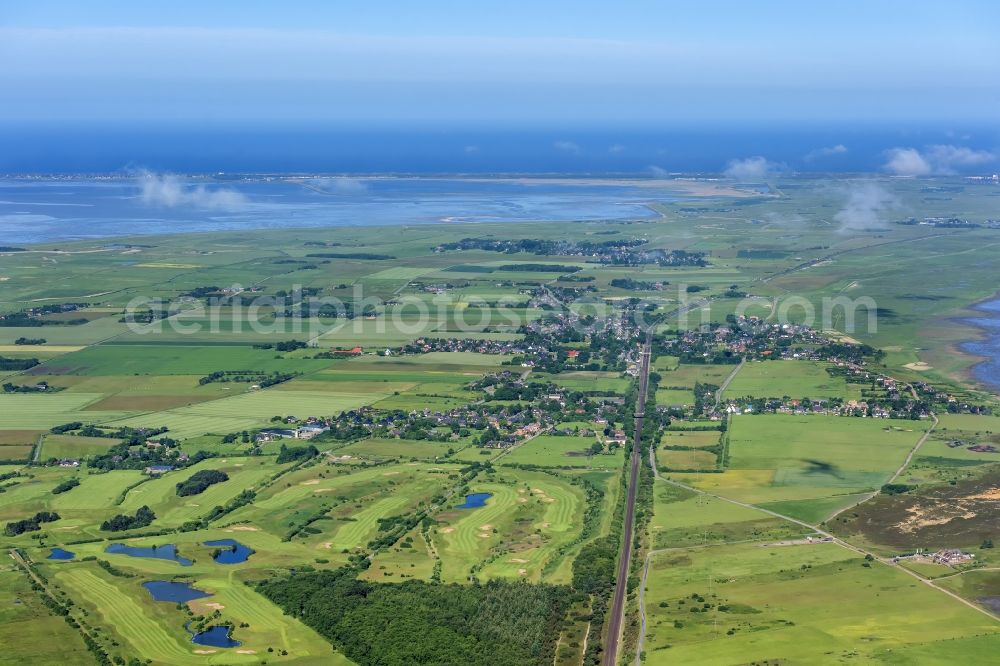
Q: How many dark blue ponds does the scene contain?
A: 6